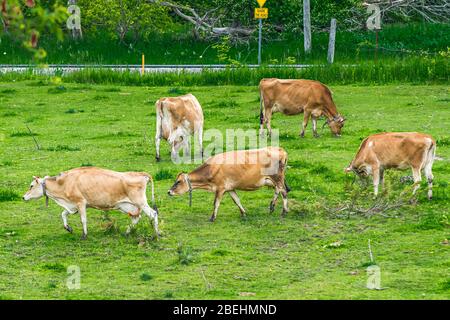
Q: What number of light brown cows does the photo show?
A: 5